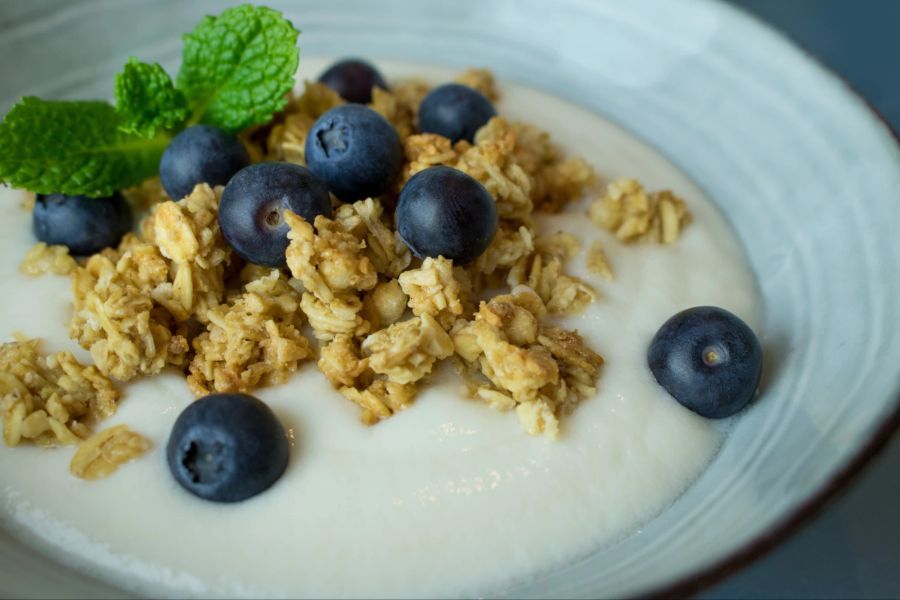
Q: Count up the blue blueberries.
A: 9